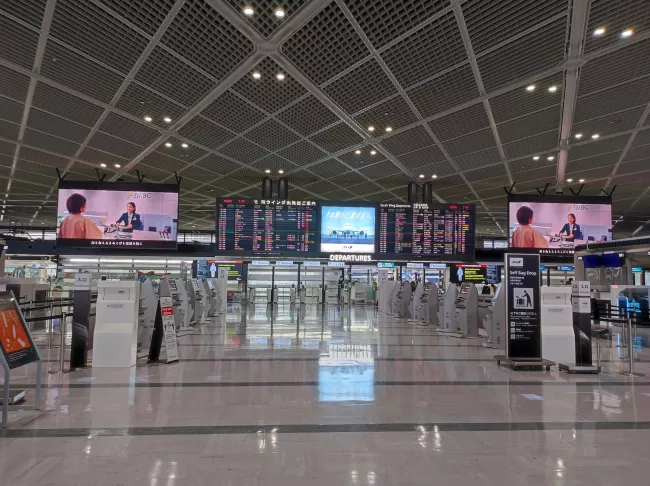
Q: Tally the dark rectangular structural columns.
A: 4